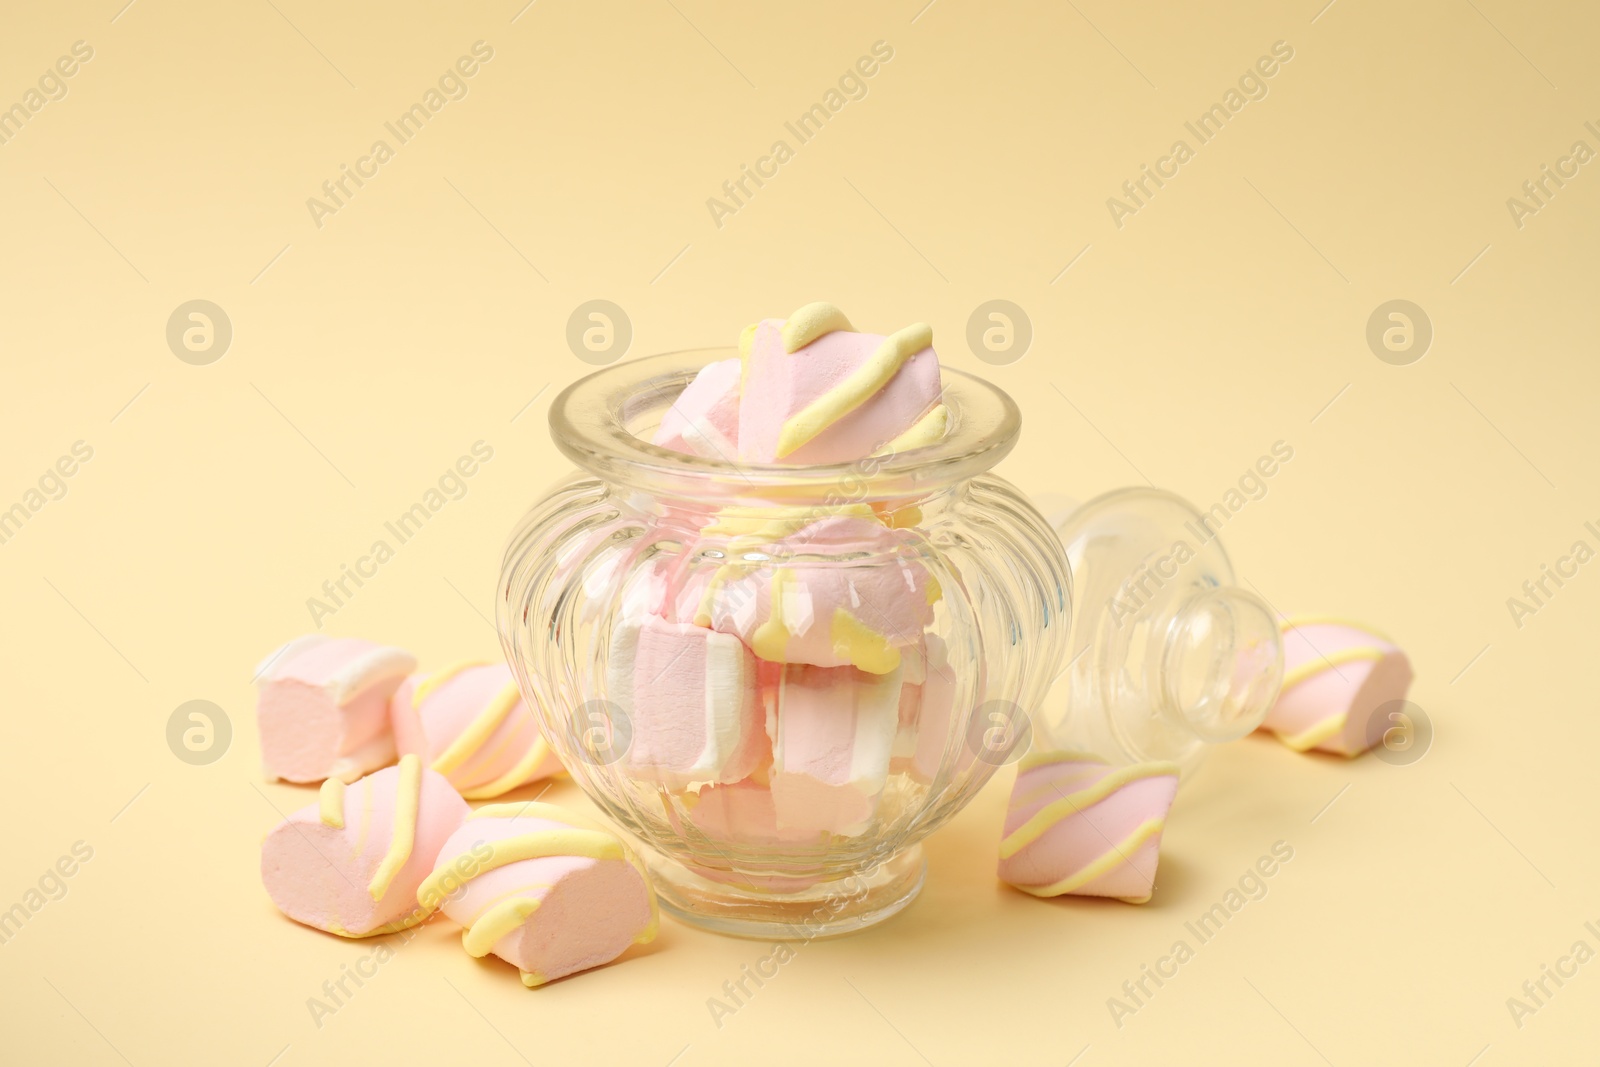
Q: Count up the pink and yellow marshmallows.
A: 7